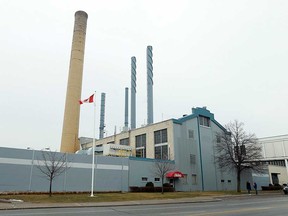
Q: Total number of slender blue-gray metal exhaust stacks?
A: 4